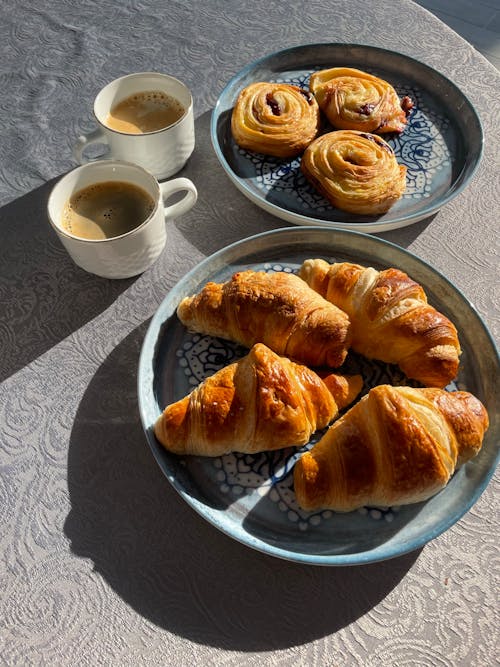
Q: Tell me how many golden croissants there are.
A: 4